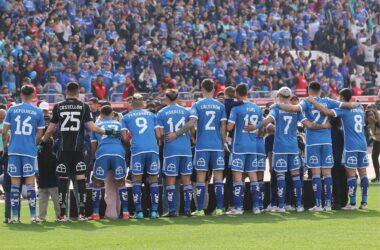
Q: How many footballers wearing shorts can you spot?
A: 11